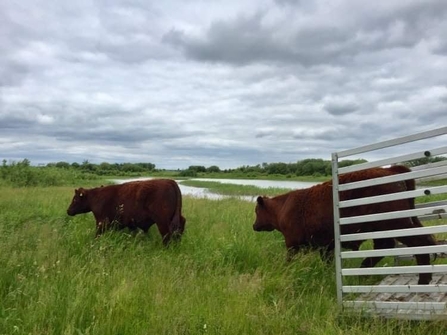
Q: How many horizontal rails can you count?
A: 10